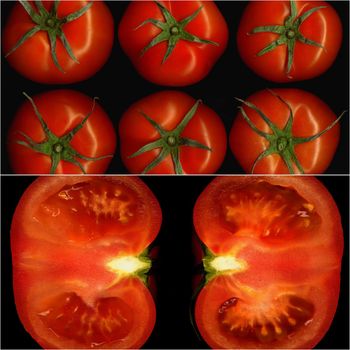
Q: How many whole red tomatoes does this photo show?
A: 6